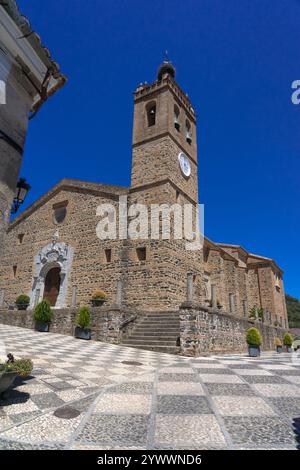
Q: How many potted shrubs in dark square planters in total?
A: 5